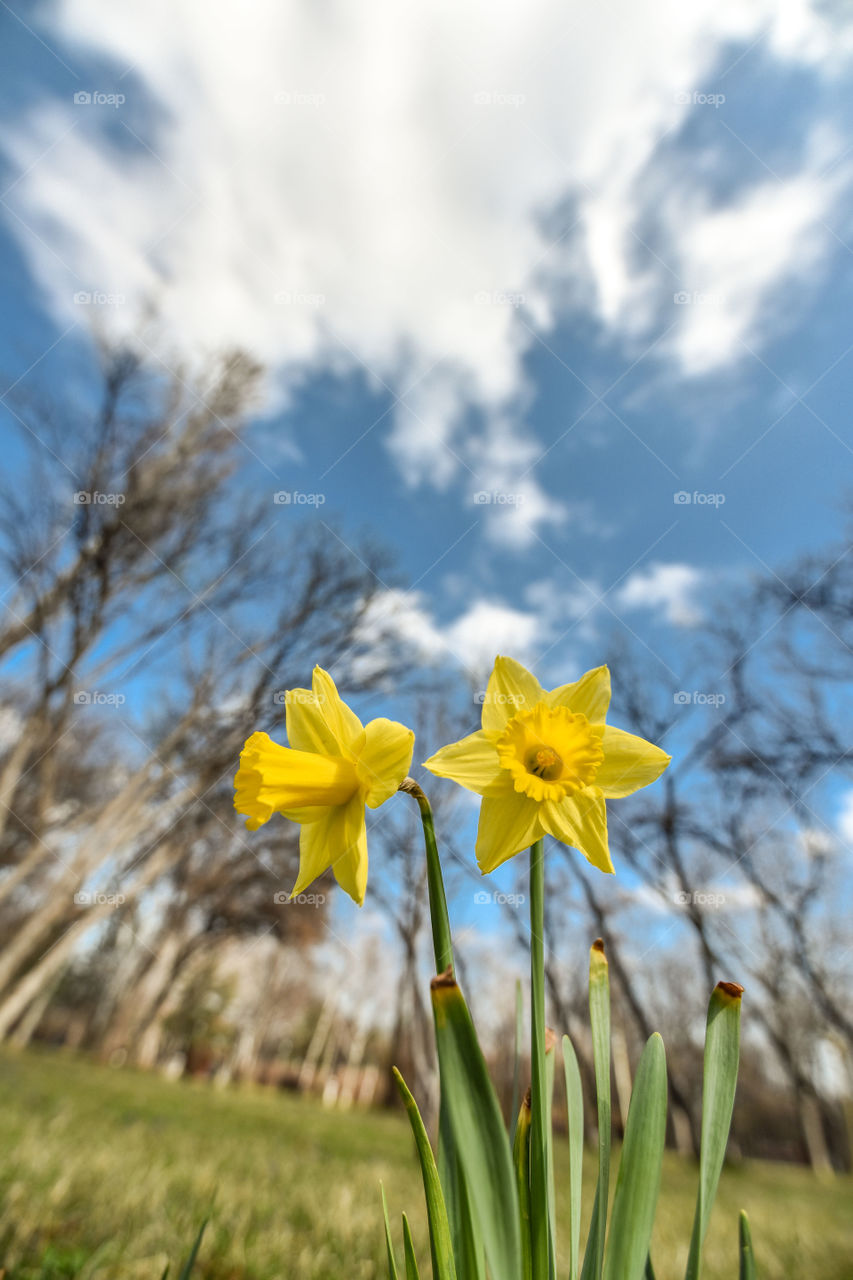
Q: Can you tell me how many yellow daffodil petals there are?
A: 12